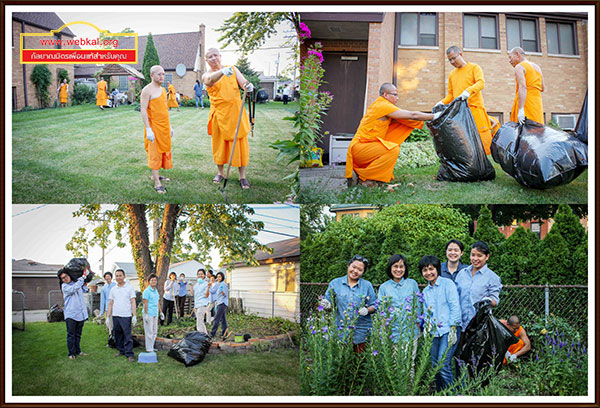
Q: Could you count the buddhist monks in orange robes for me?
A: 9